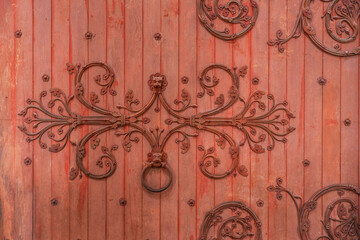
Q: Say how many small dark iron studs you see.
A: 14